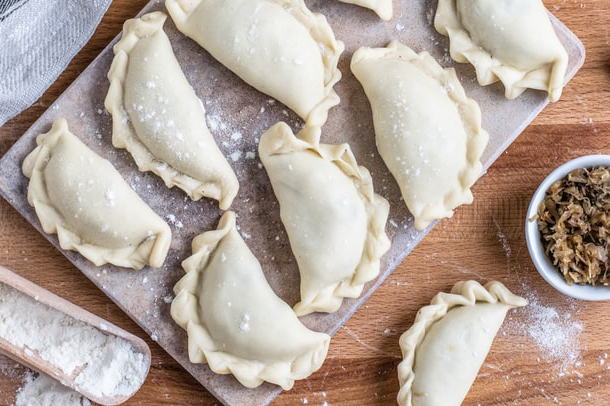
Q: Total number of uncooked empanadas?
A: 9